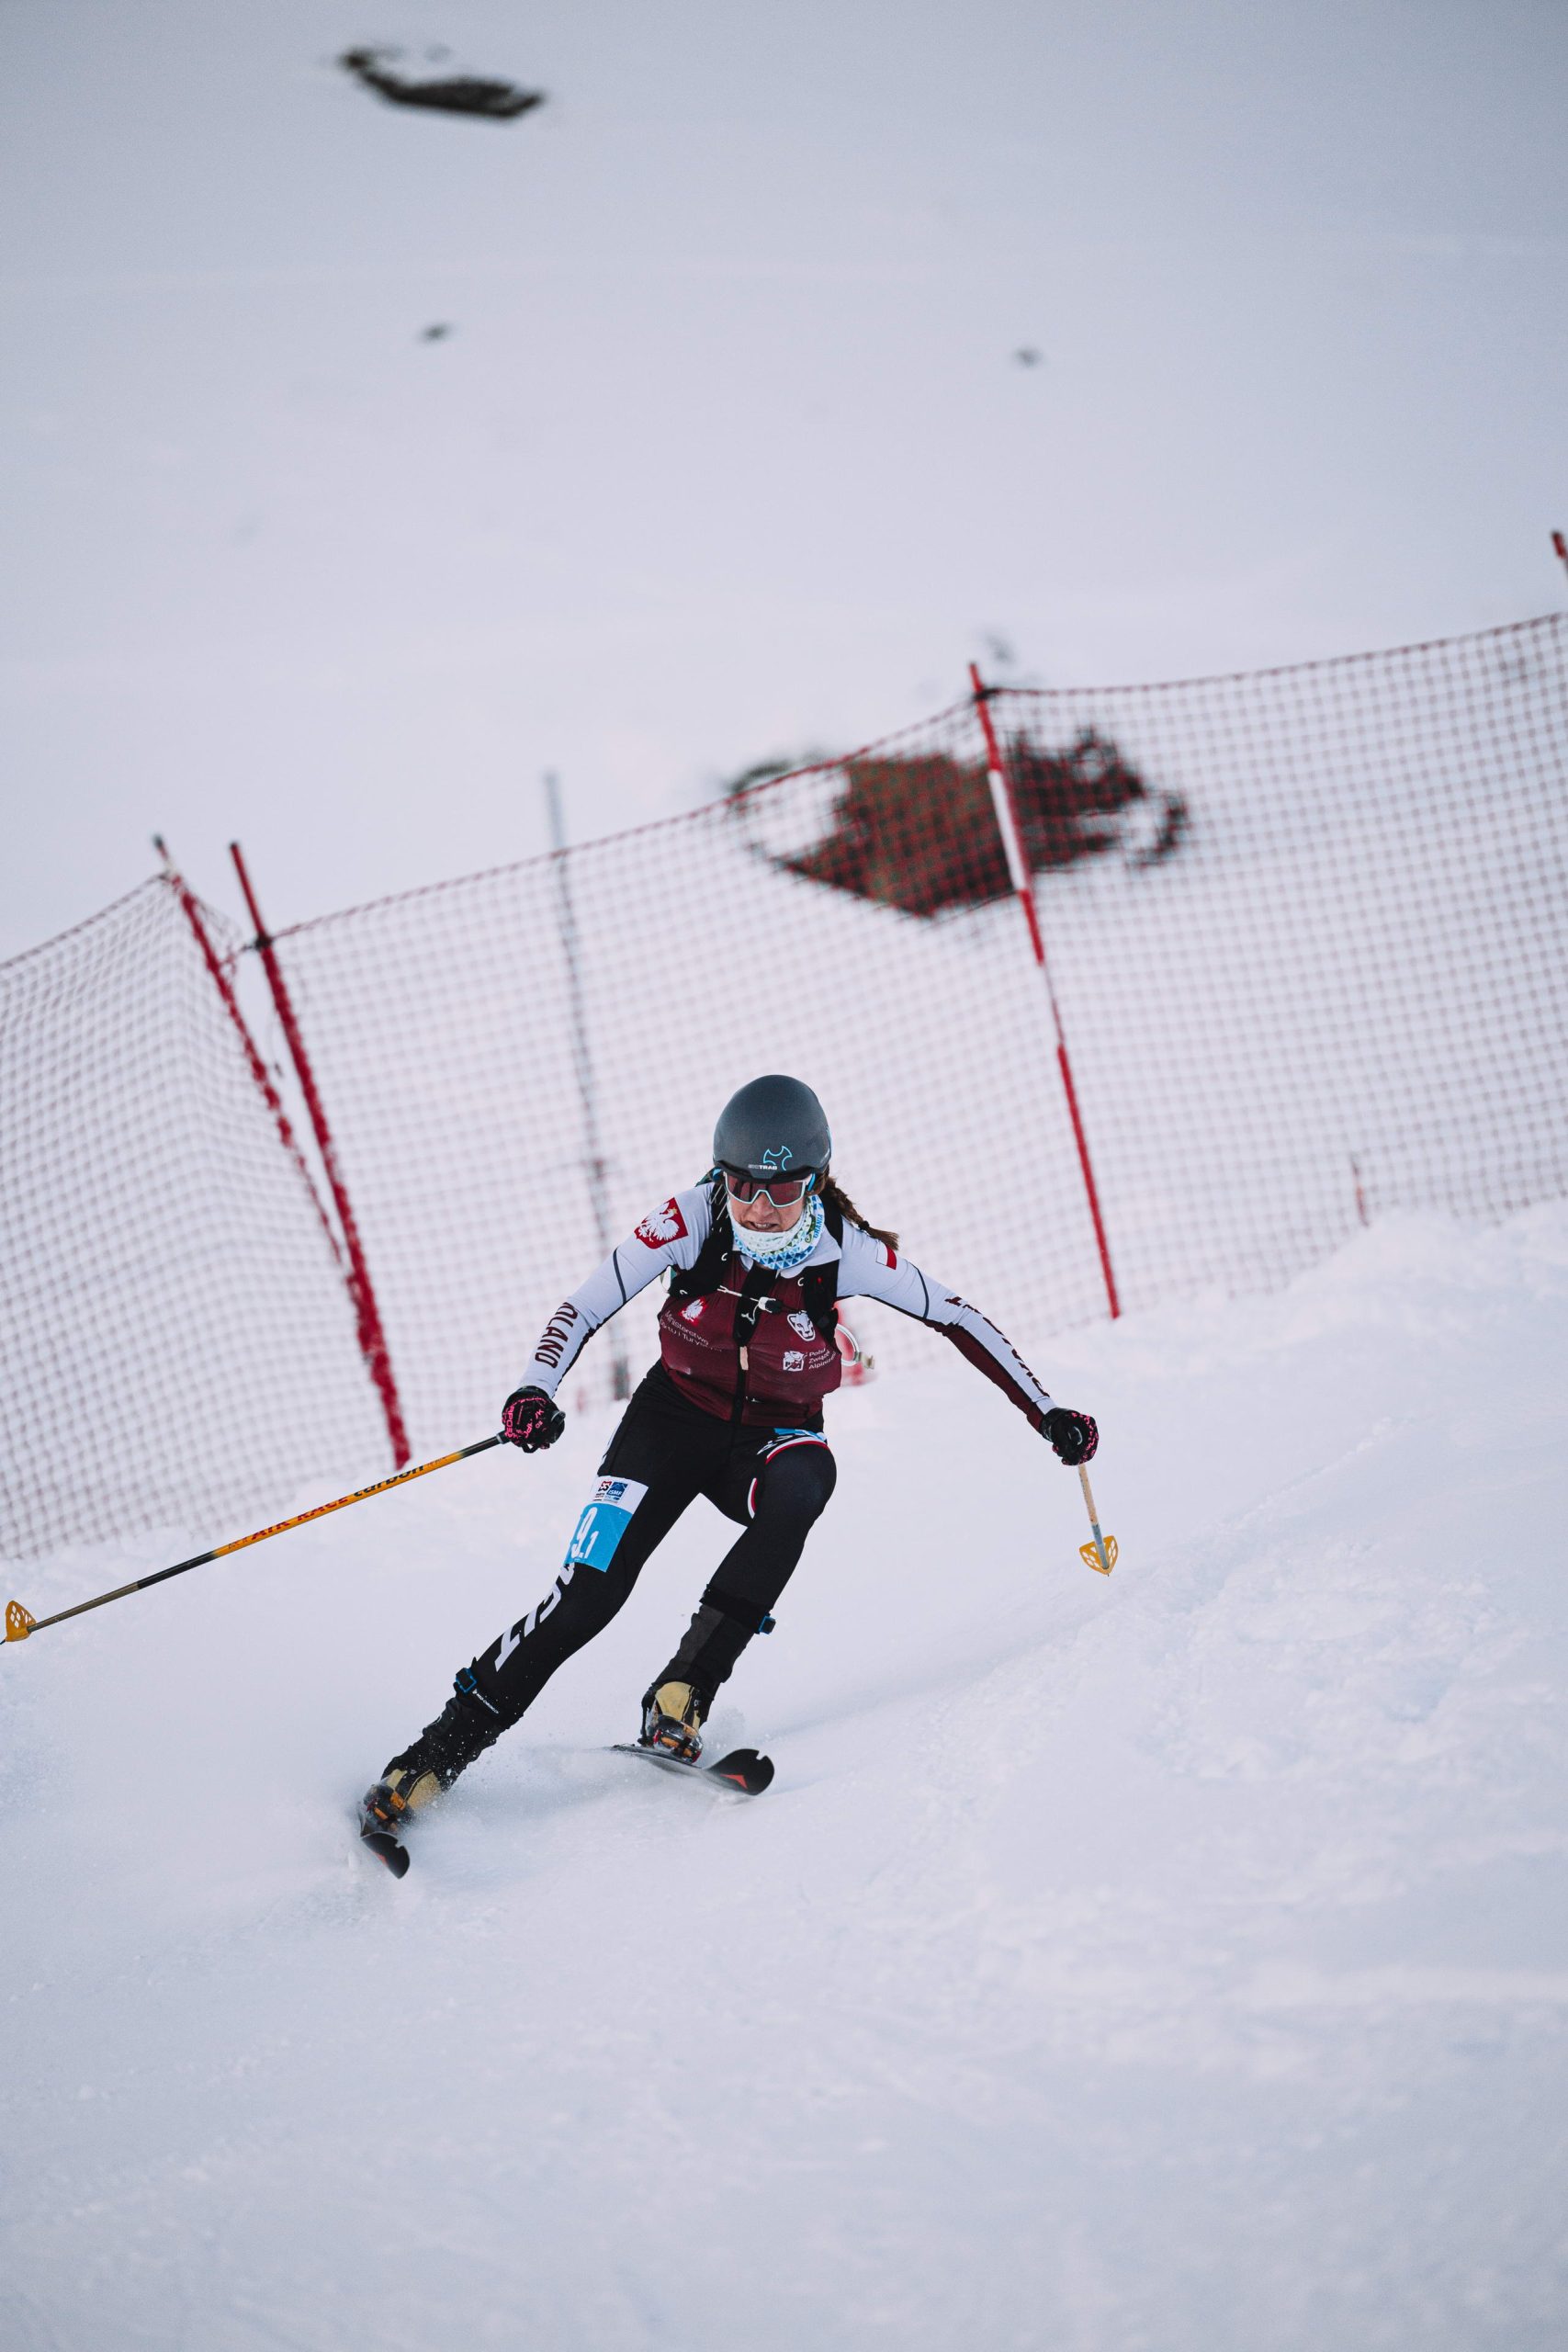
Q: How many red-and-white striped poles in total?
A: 1